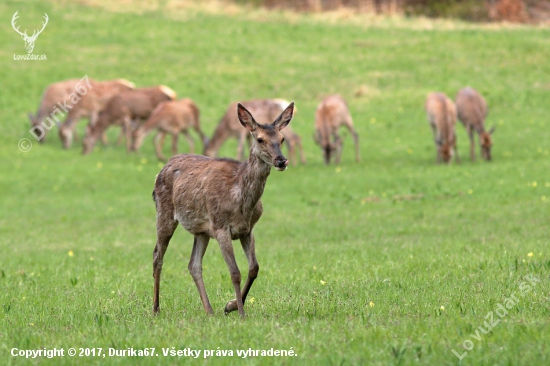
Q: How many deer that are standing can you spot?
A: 9